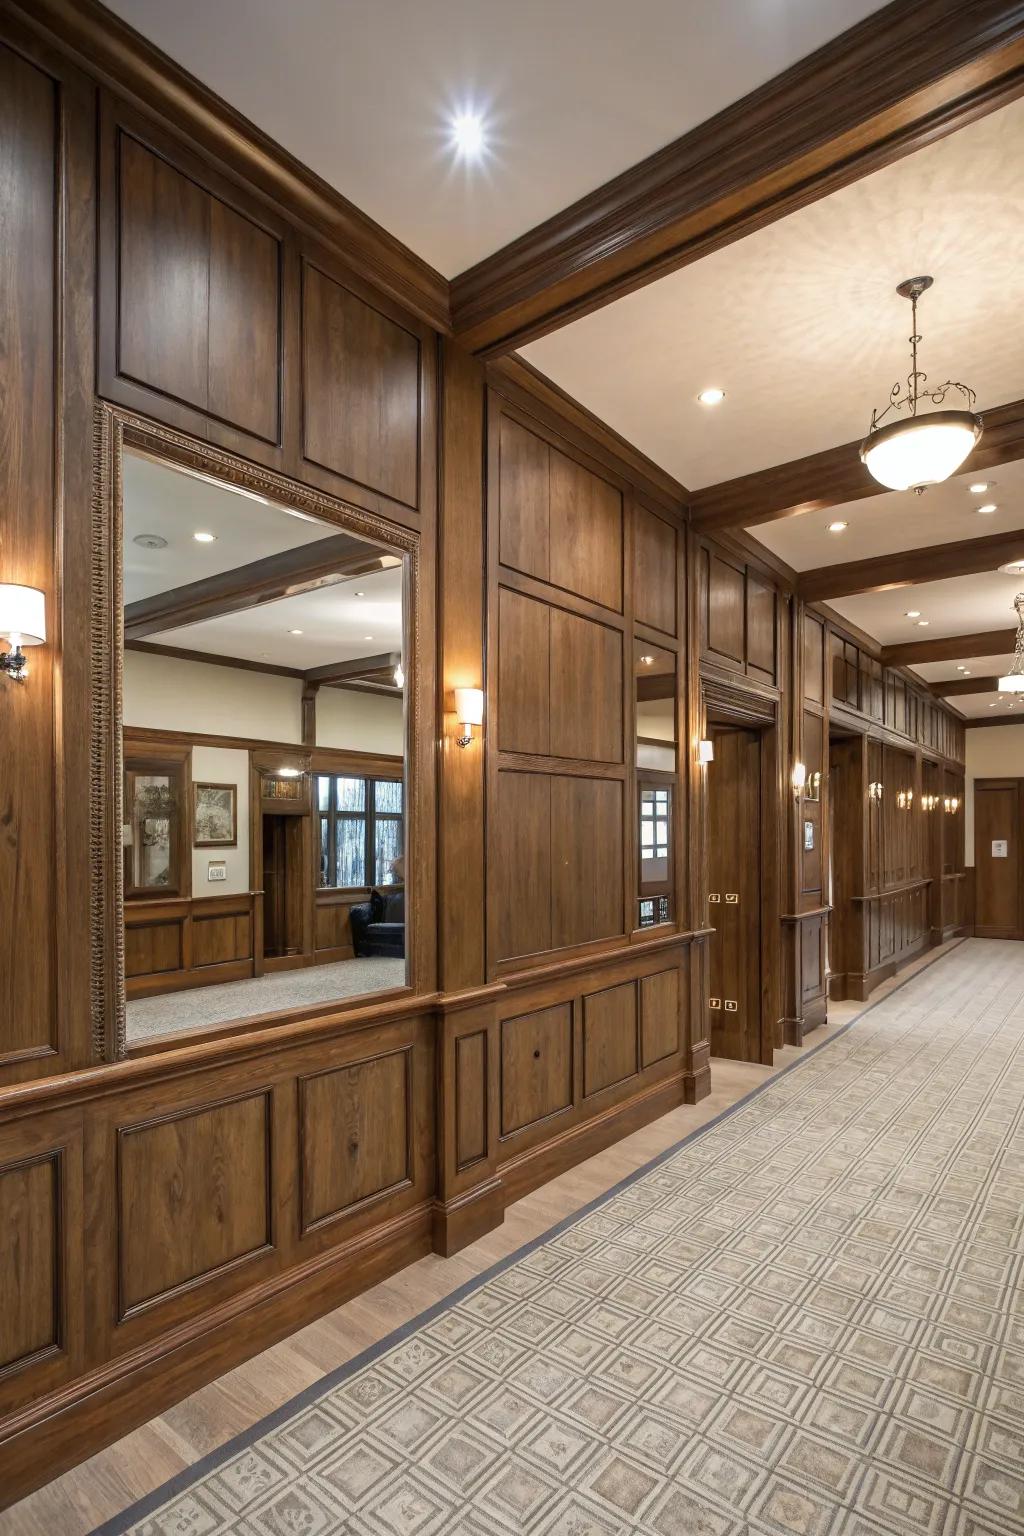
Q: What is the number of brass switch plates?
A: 4